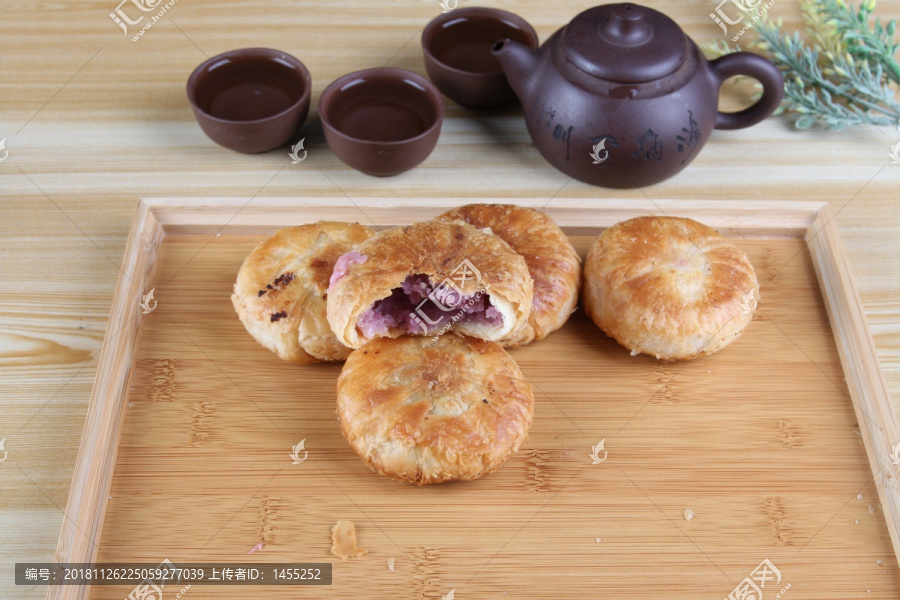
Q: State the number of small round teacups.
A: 3